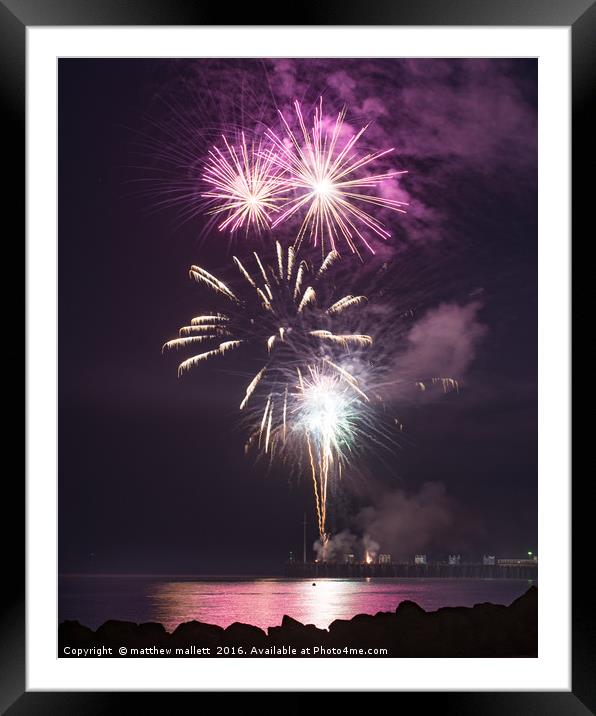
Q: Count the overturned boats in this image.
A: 0